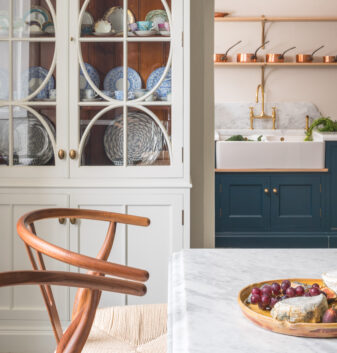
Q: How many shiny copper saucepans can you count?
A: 5